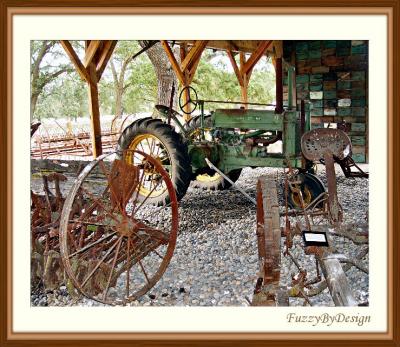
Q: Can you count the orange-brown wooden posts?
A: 3